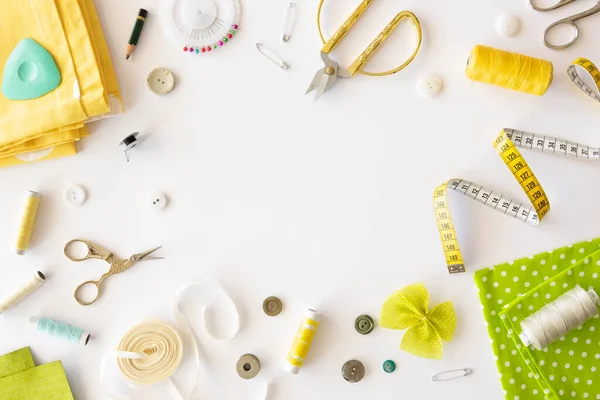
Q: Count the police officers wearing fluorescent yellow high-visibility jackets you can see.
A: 0